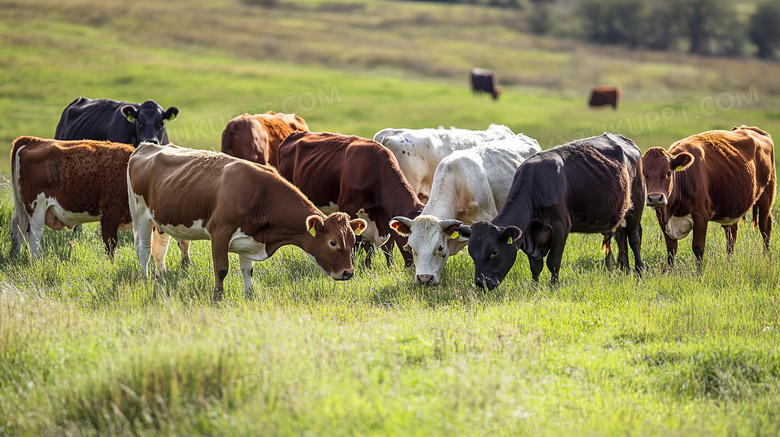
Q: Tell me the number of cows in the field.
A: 11